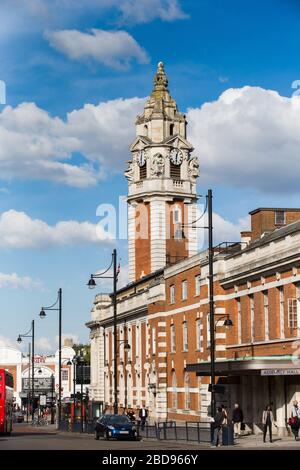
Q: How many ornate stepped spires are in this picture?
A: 1